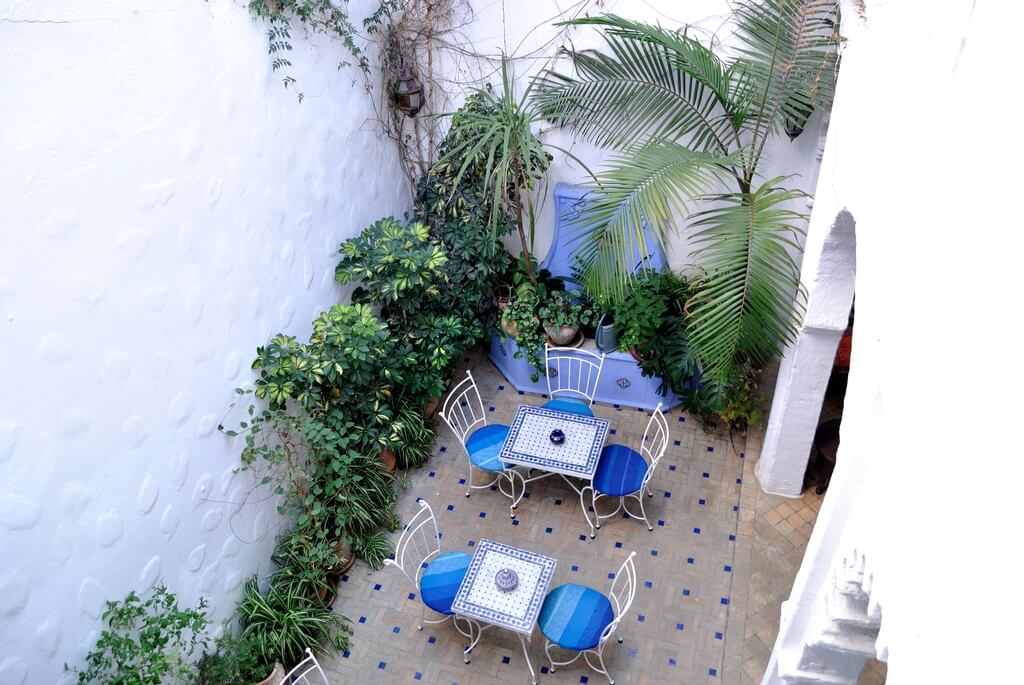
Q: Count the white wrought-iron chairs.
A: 6